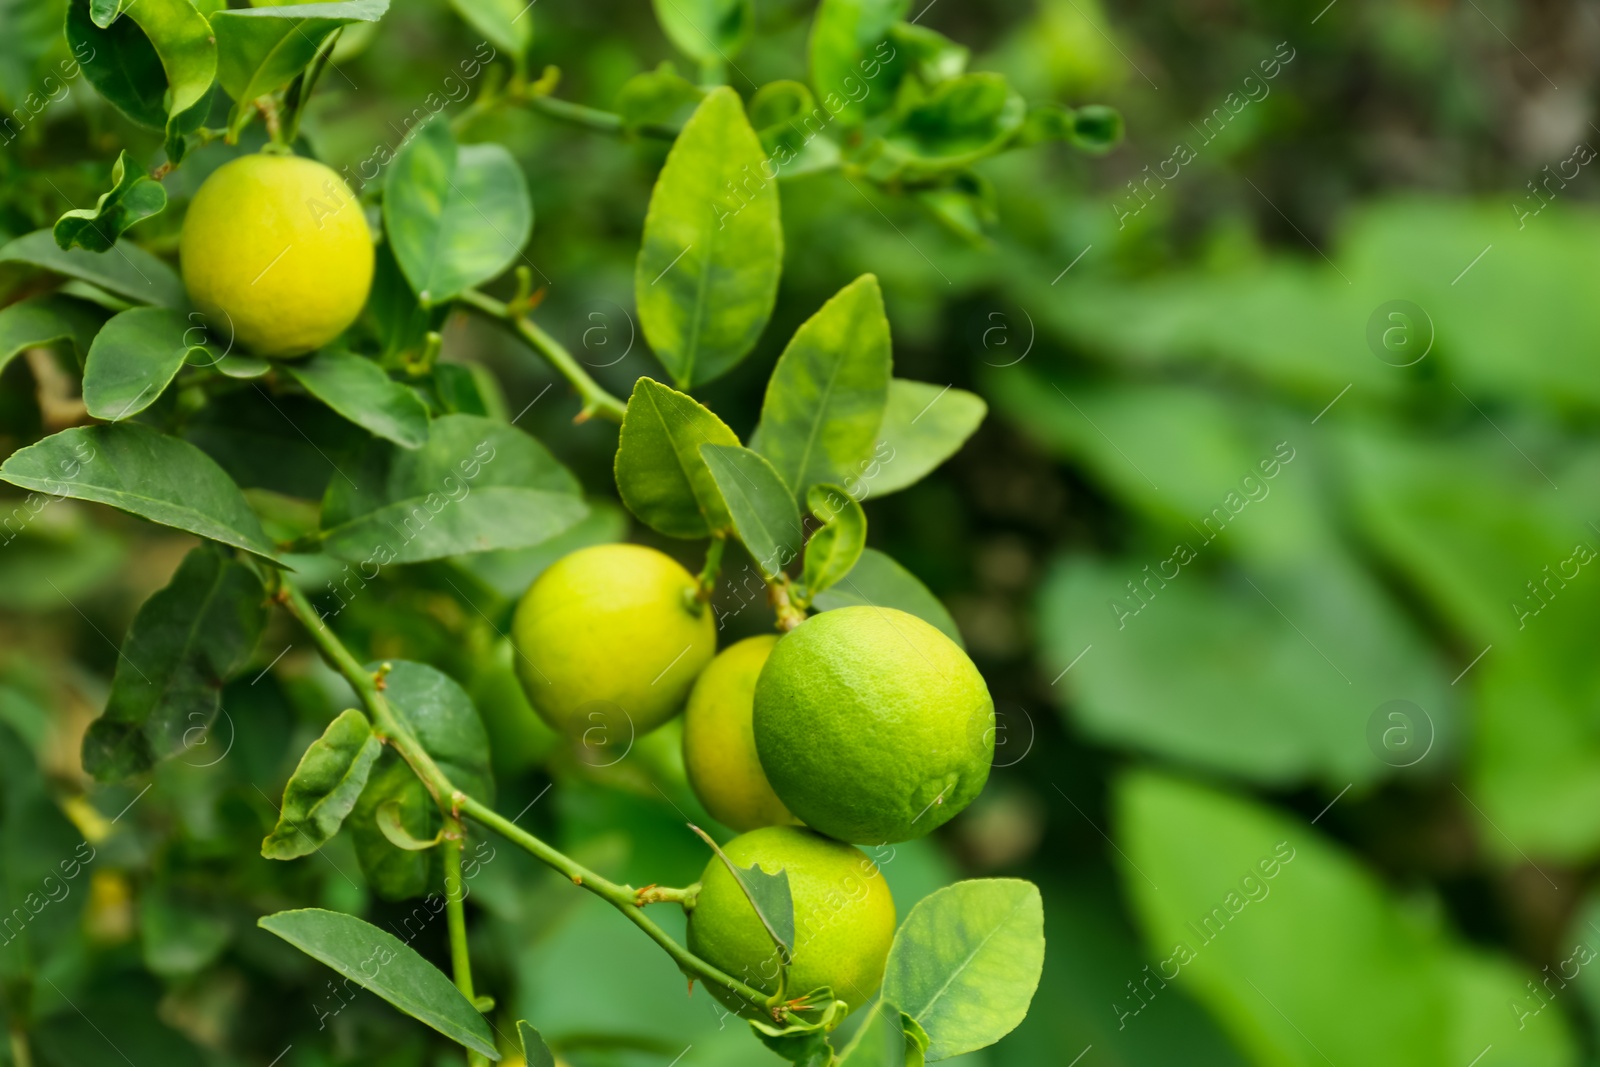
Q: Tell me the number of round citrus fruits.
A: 5